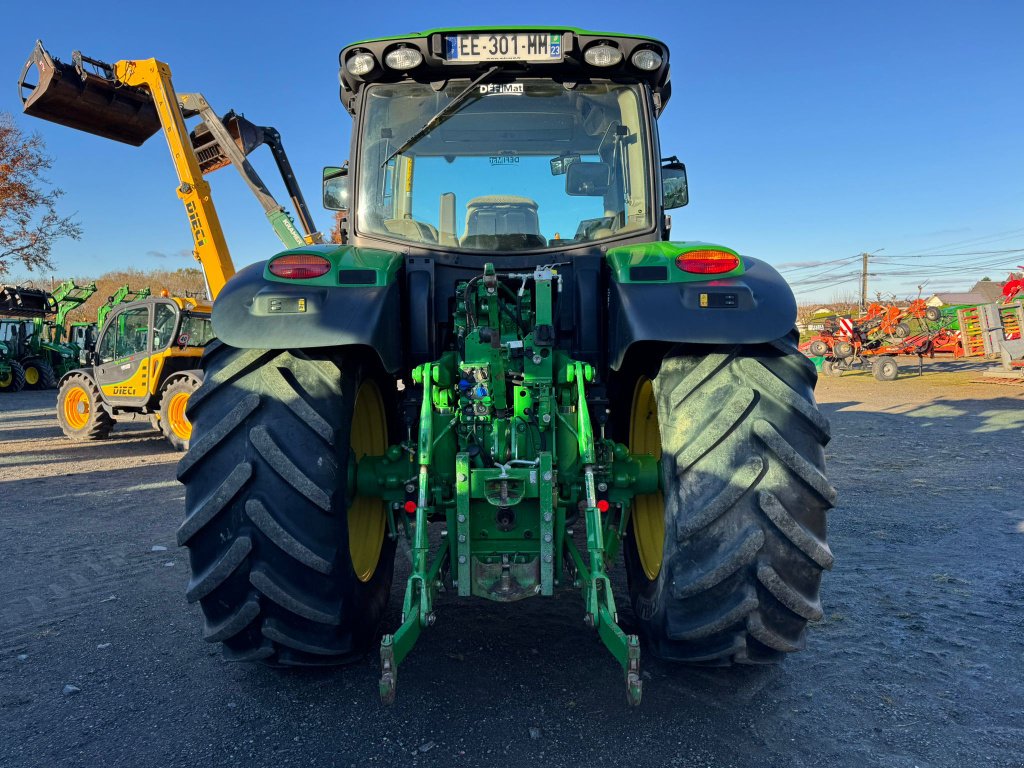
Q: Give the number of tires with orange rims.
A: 2